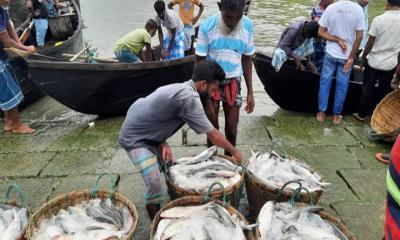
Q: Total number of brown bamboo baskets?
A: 7